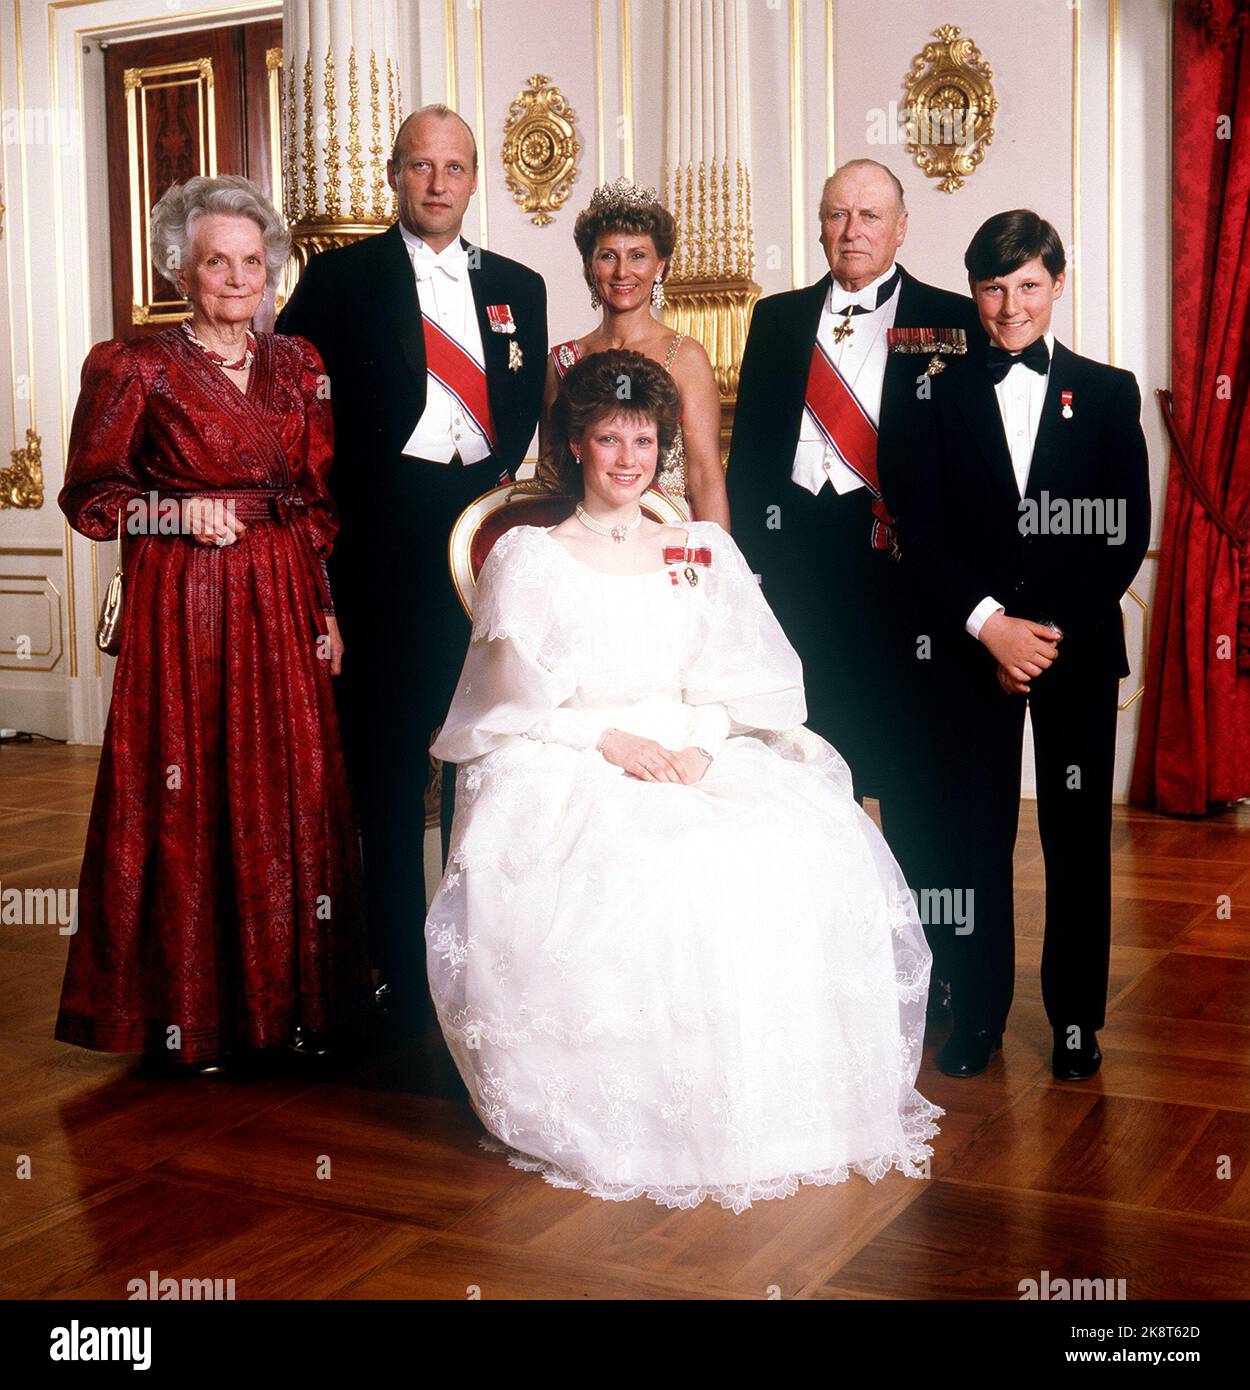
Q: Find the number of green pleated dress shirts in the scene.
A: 0